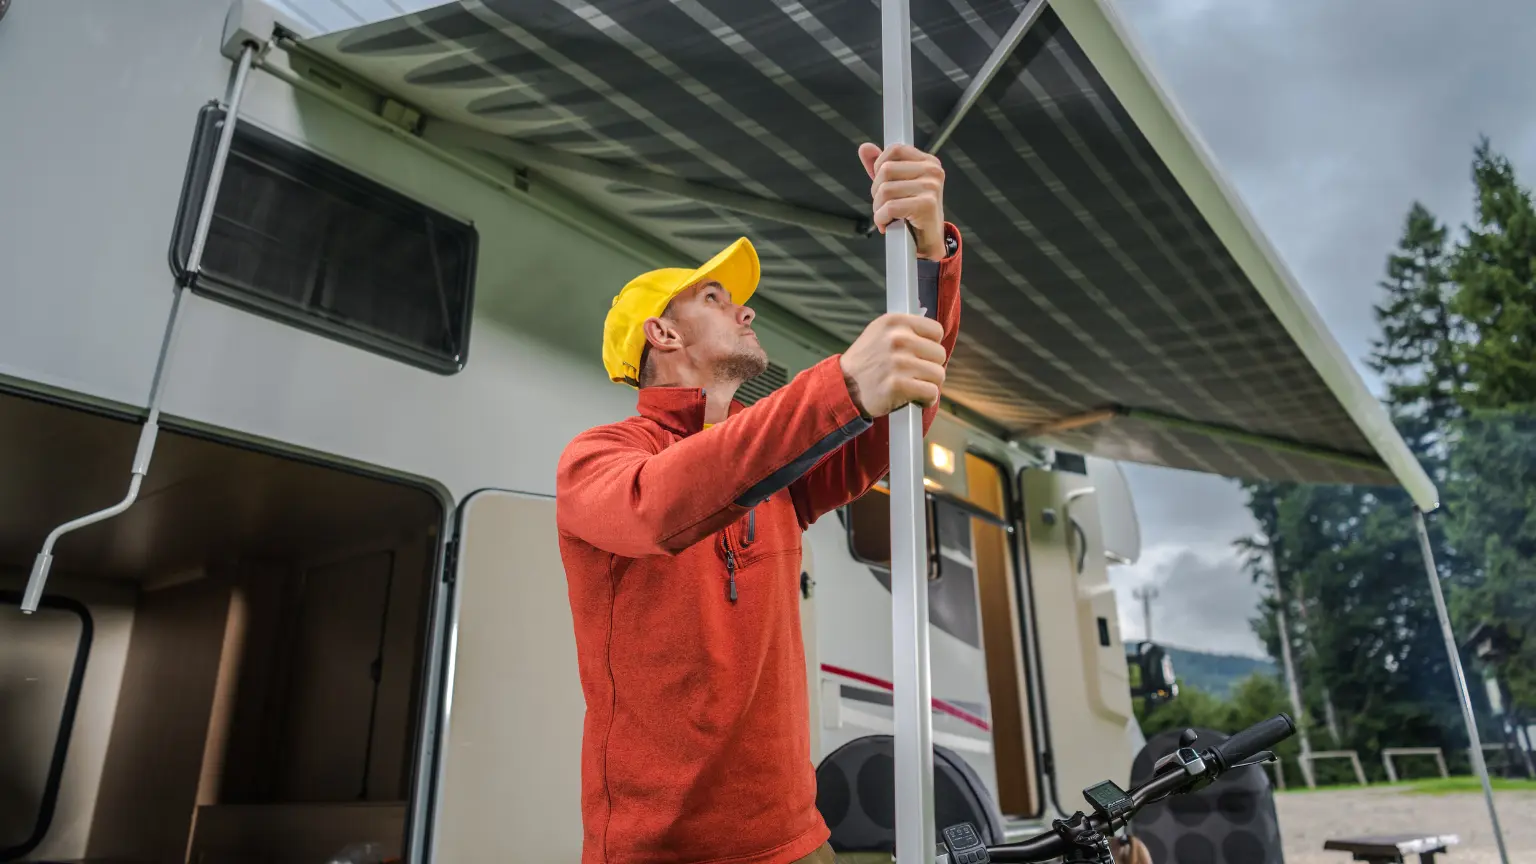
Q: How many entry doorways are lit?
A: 1